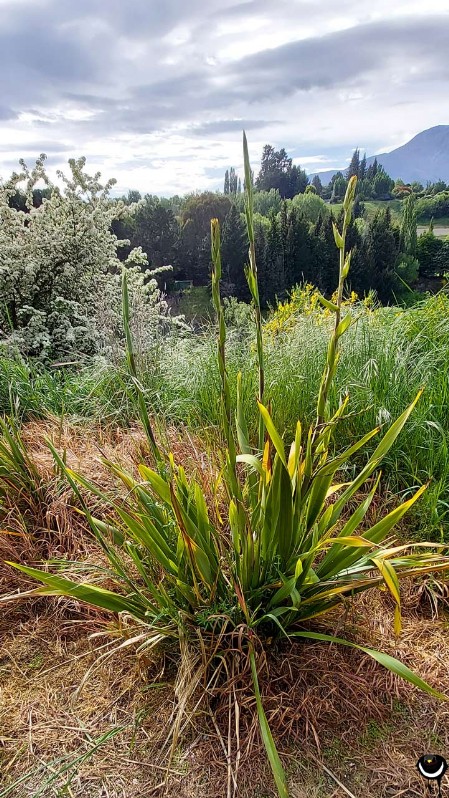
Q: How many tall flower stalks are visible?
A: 4